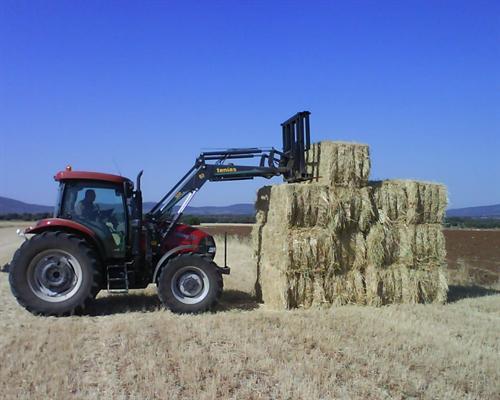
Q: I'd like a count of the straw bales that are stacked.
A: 7